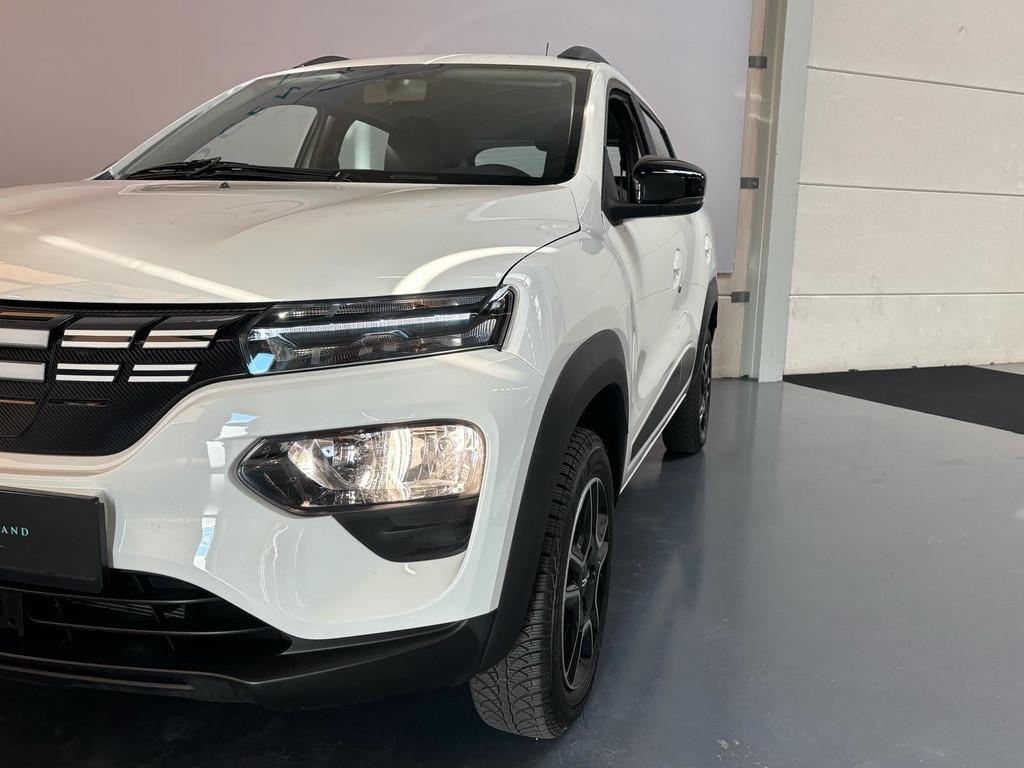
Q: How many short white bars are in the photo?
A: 8